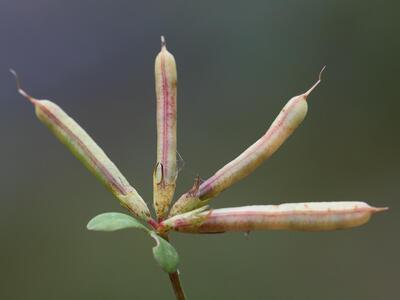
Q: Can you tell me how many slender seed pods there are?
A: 4